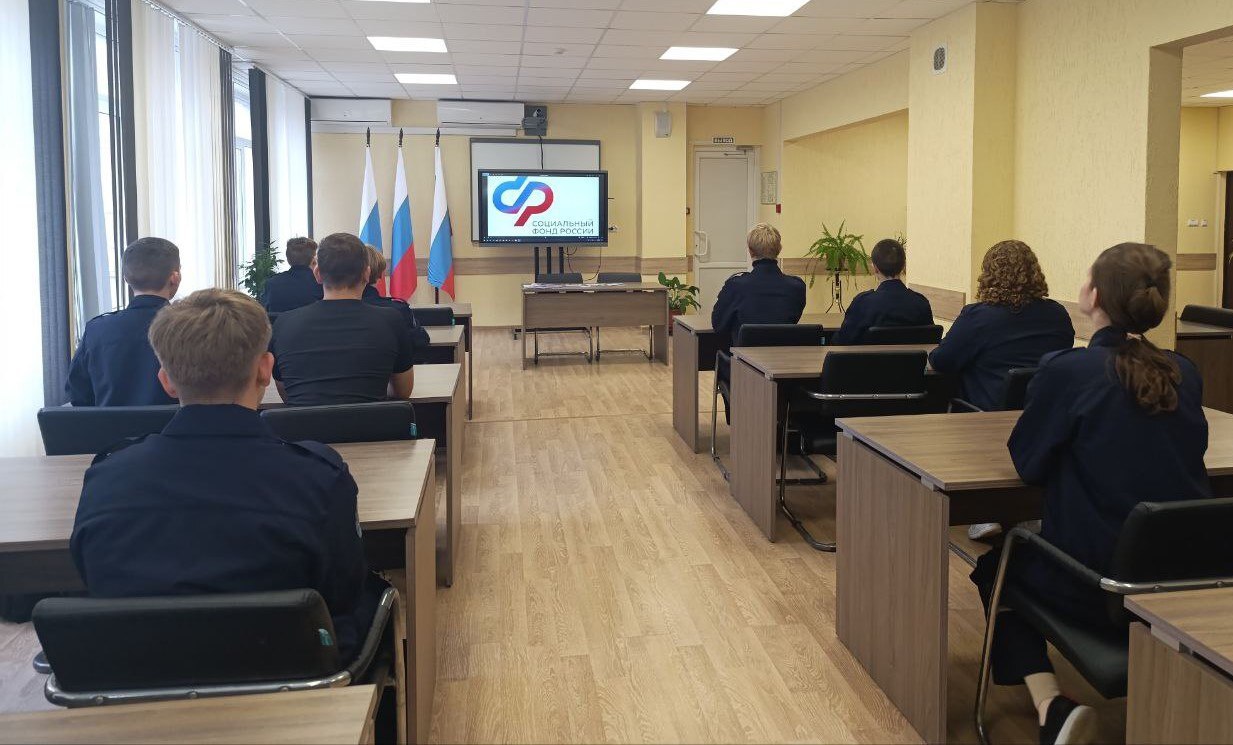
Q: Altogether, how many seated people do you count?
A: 9